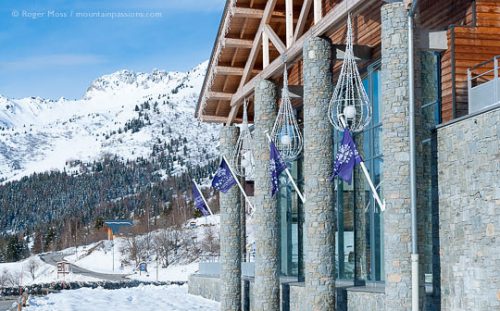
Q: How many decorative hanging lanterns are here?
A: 3